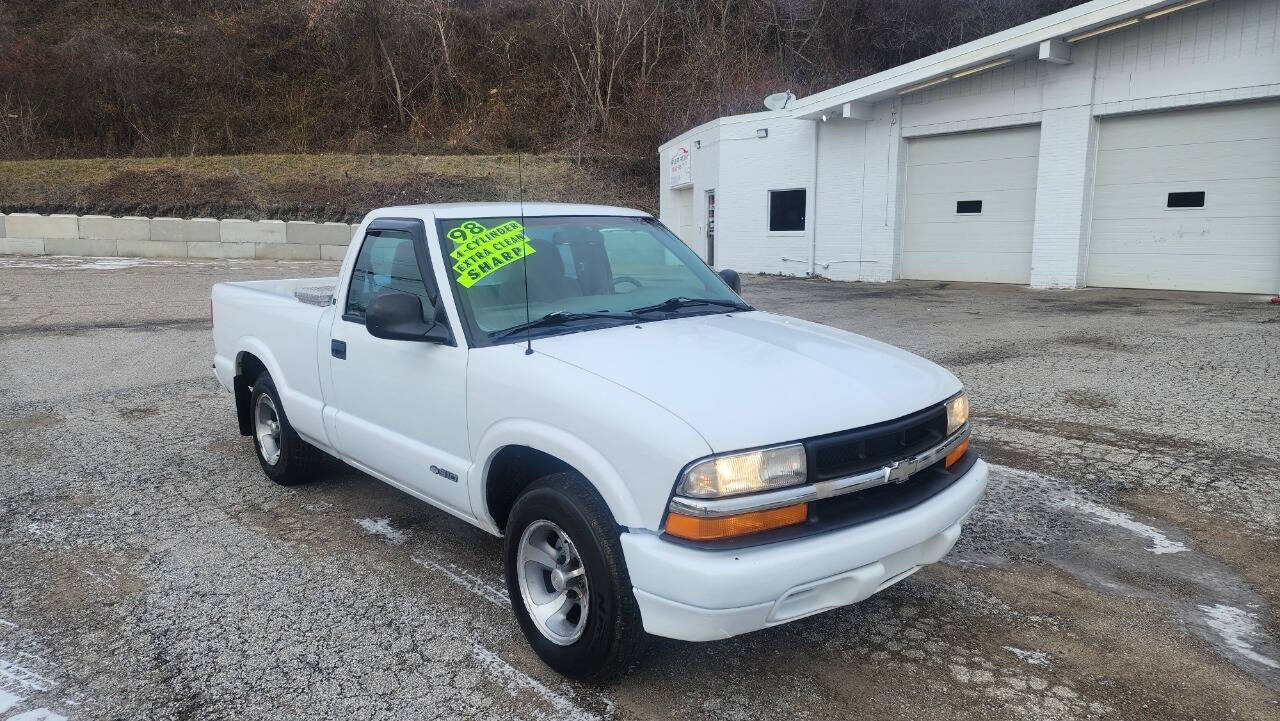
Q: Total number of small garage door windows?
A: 2